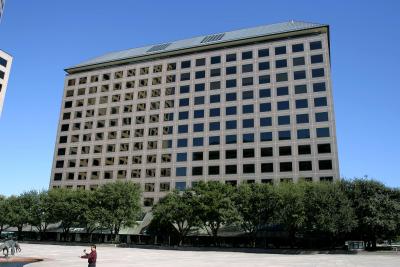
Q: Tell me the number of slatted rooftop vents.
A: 2